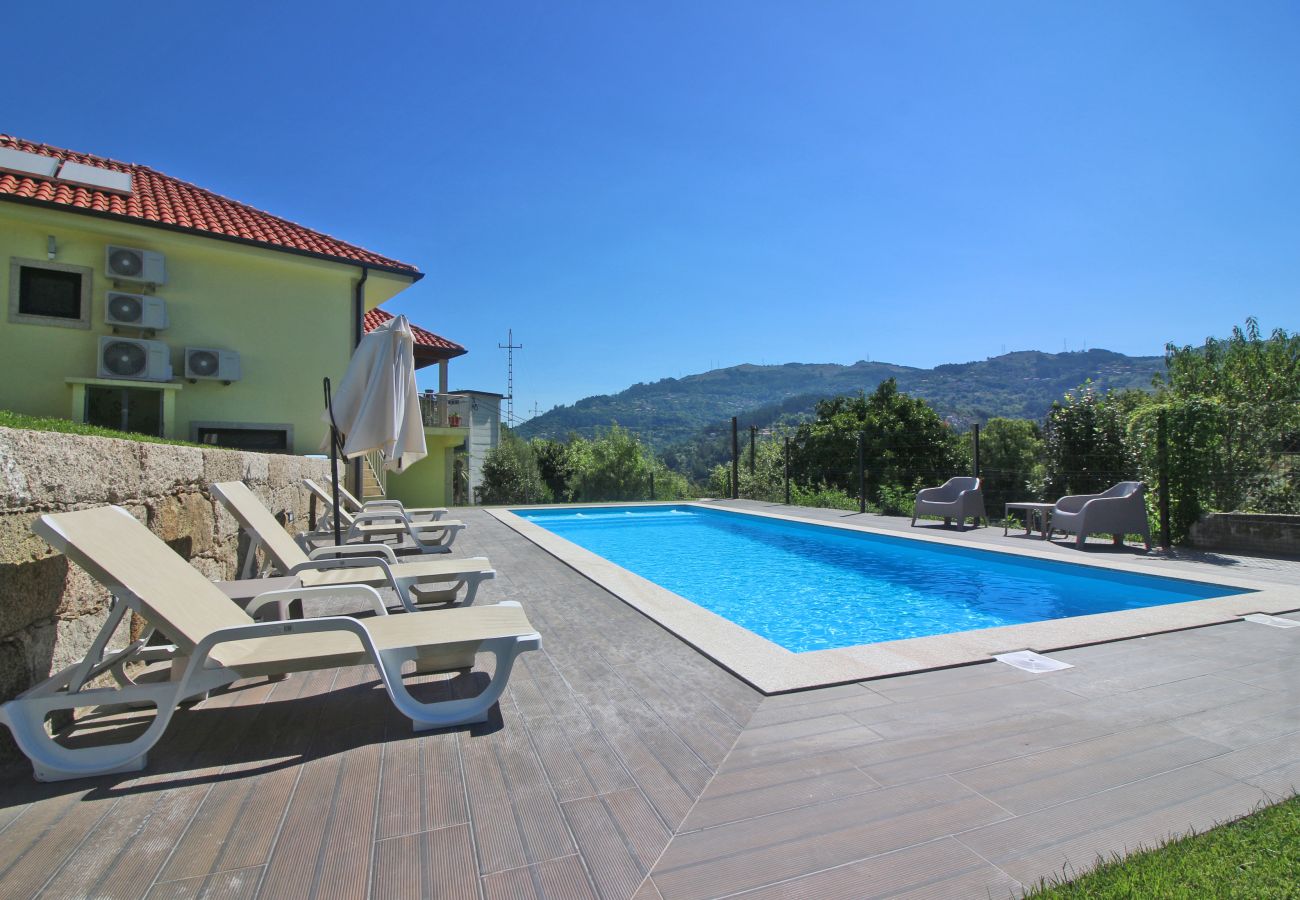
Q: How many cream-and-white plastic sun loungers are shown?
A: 4